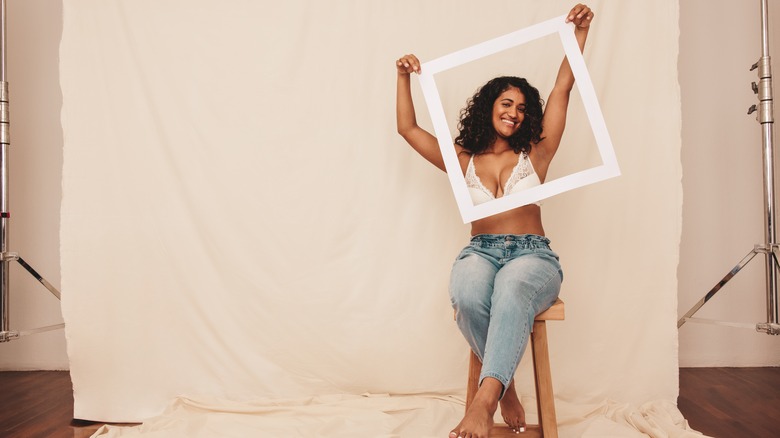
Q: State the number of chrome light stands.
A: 2